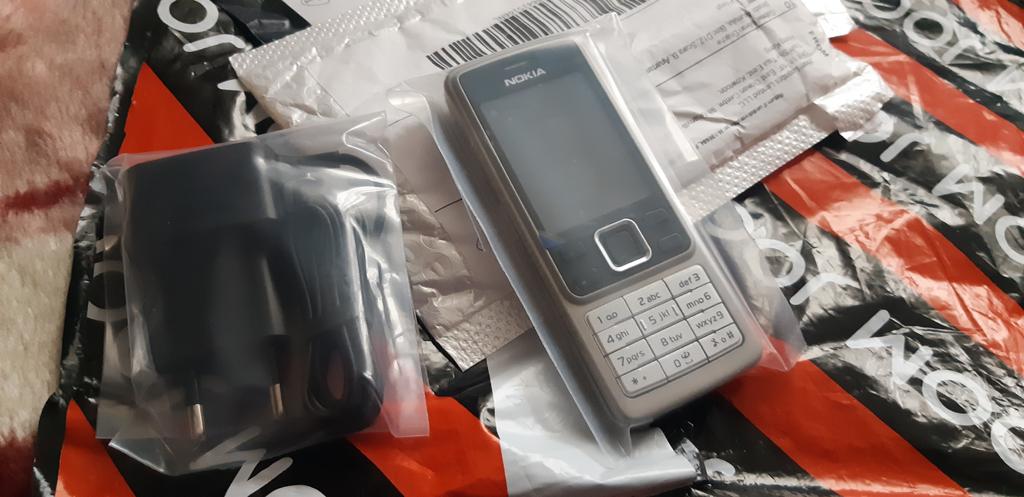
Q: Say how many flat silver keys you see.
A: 12